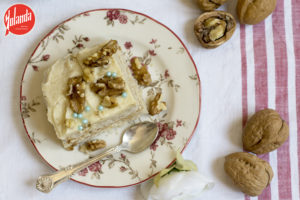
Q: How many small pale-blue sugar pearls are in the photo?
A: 9